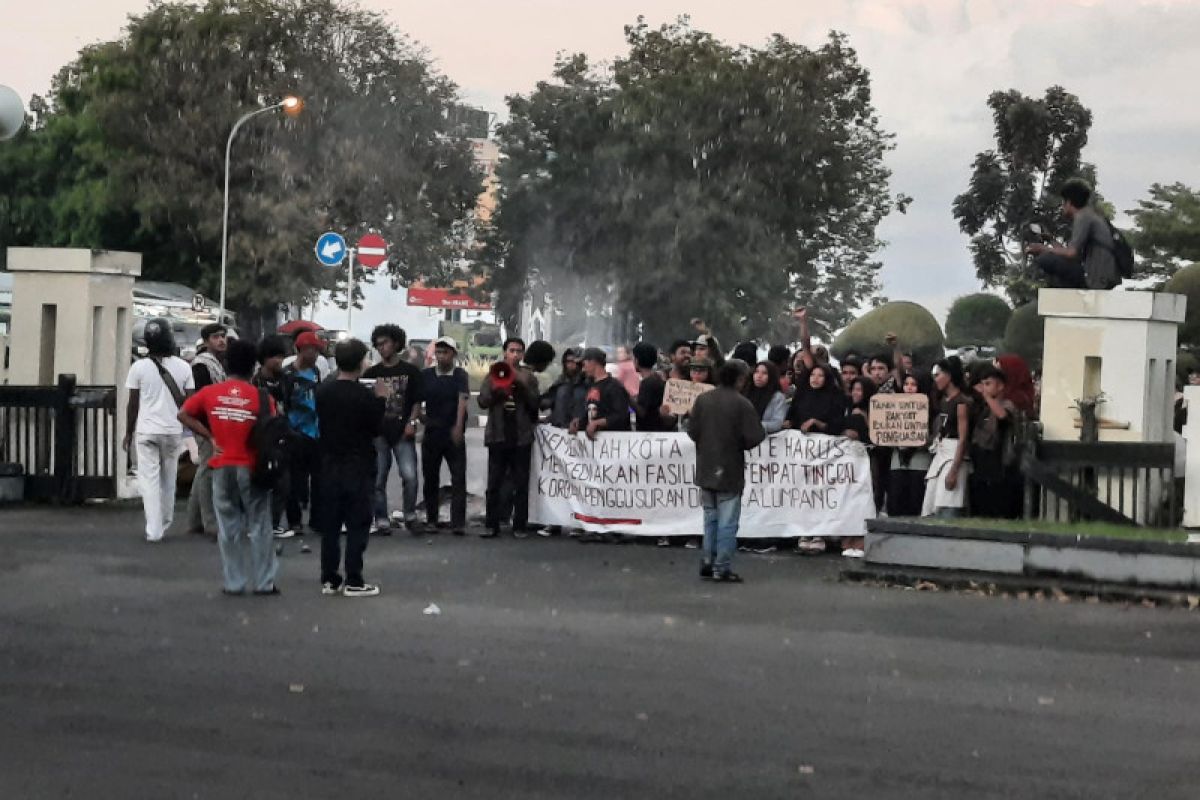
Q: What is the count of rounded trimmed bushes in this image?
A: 4